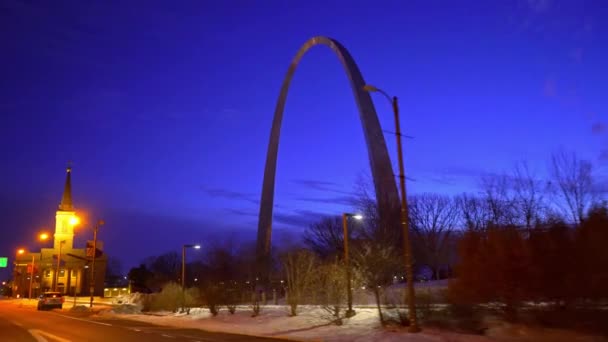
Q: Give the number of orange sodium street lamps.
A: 3